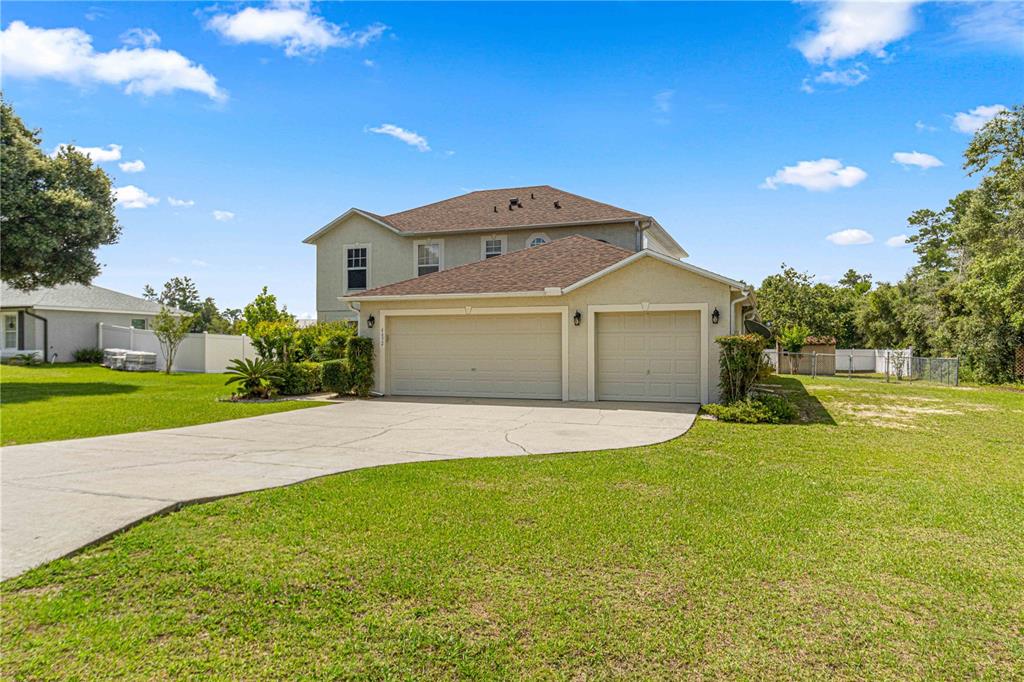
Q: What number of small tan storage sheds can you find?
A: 1